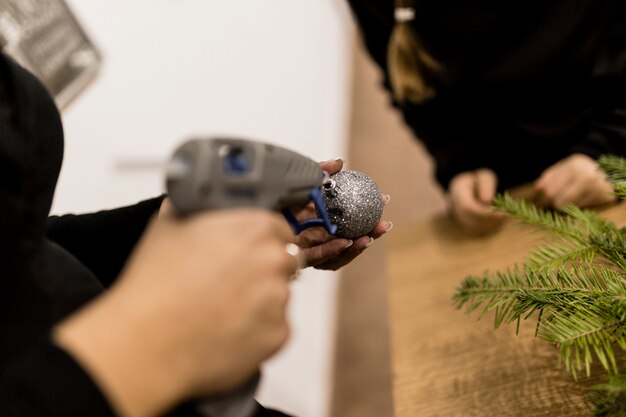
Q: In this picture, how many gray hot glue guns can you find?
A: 1